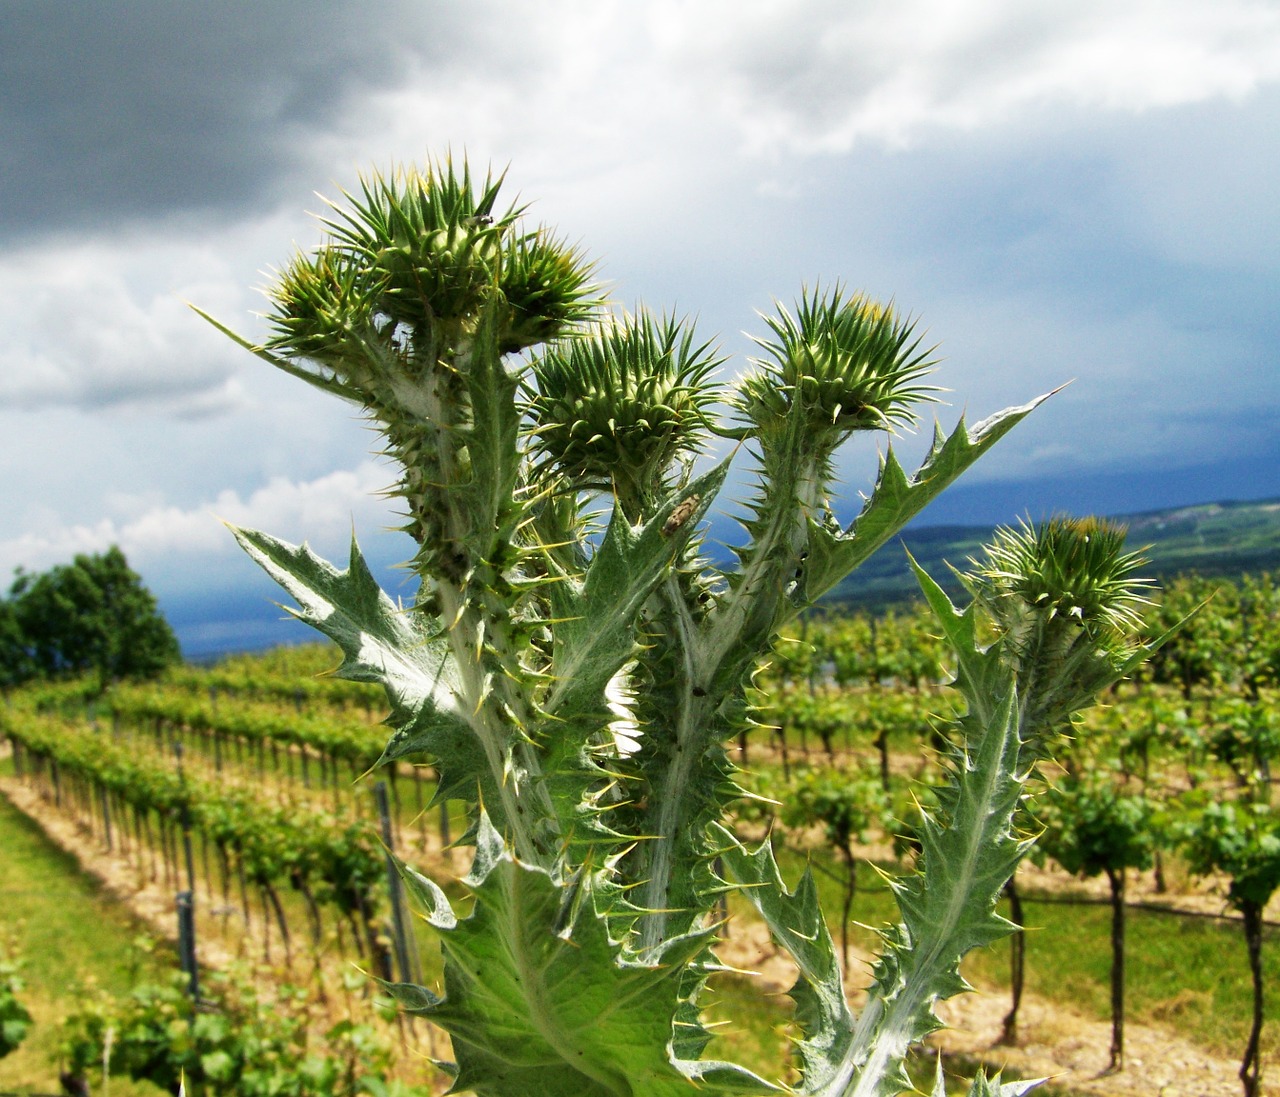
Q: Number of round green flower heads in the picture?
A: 6